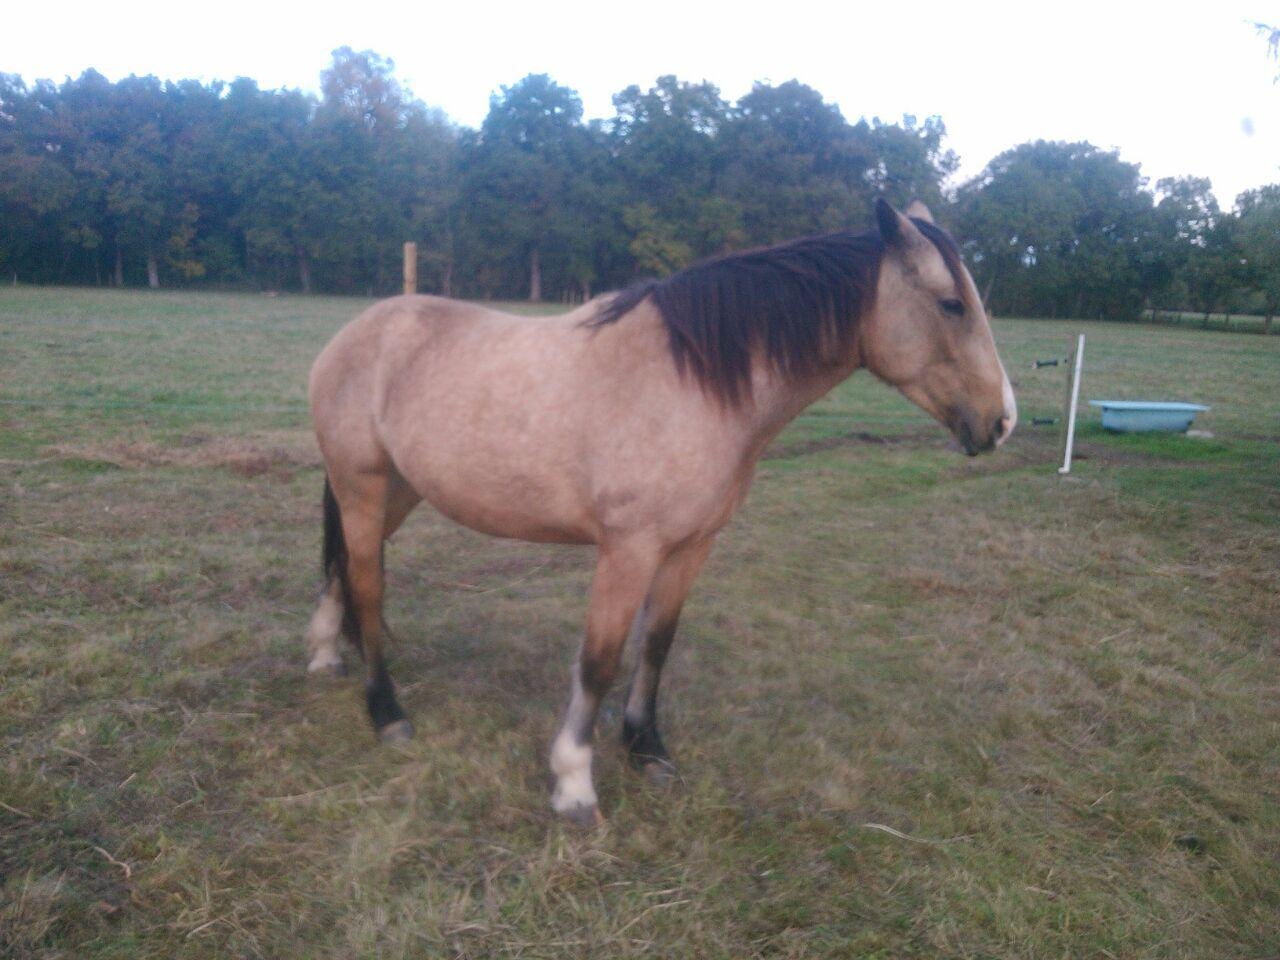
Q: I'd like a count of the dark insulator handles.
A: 2